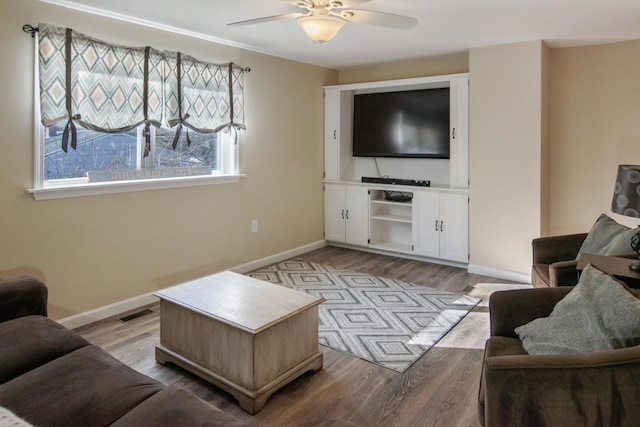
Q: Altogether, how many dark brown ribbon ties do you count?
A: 4